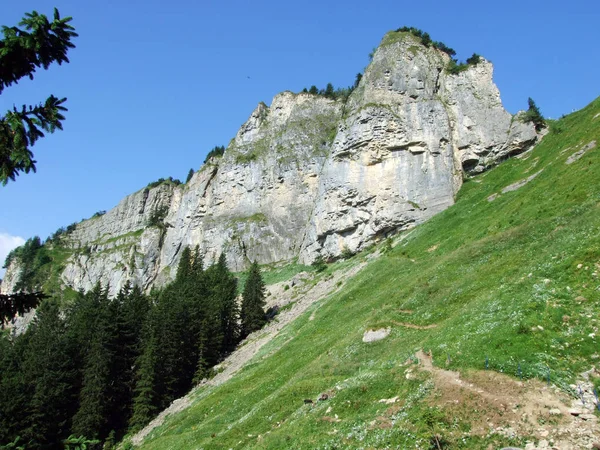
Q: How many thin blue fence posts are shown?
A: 6